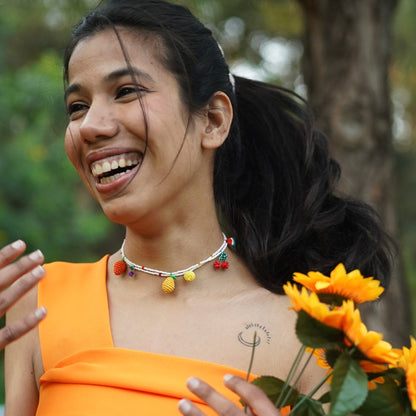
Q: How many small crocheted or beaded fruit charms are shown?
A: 6